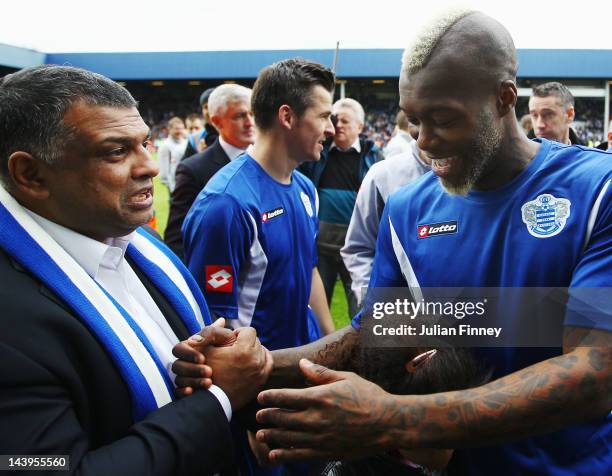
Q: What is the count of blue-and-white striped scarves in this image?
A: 1